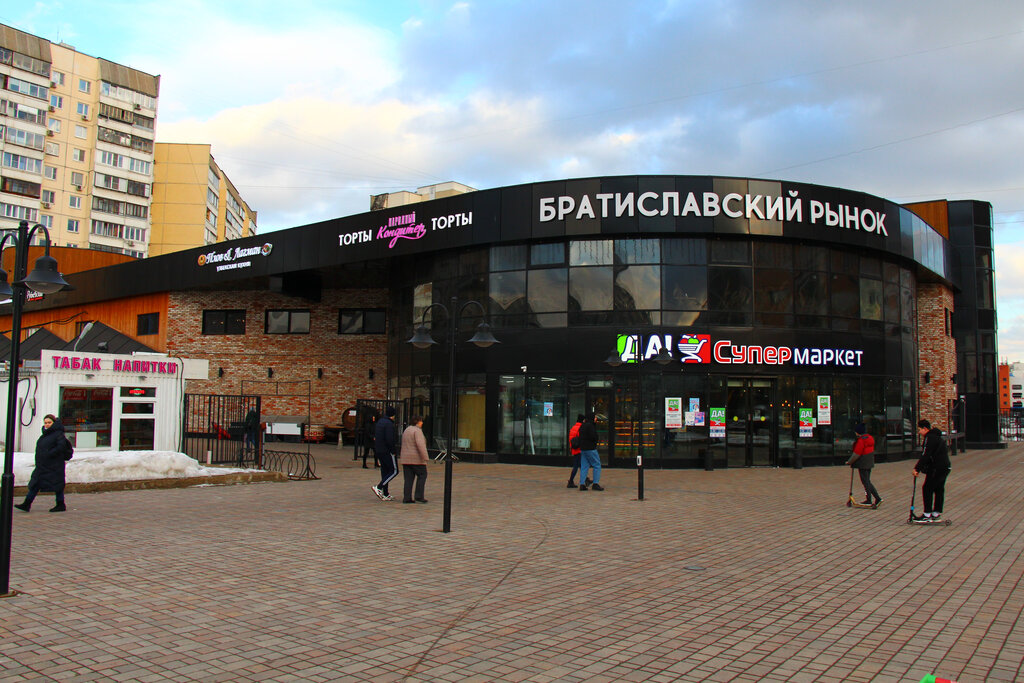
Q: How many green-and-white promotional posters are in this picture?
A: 4